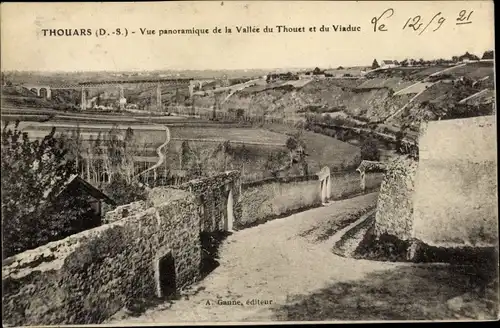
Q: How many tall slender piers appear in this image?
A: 3